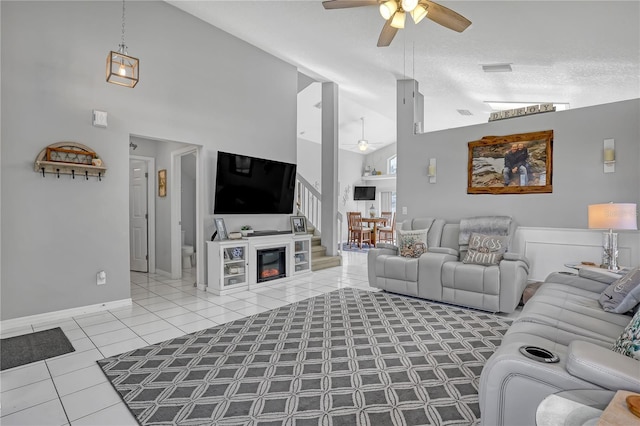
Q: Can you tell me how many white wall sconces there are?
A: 2